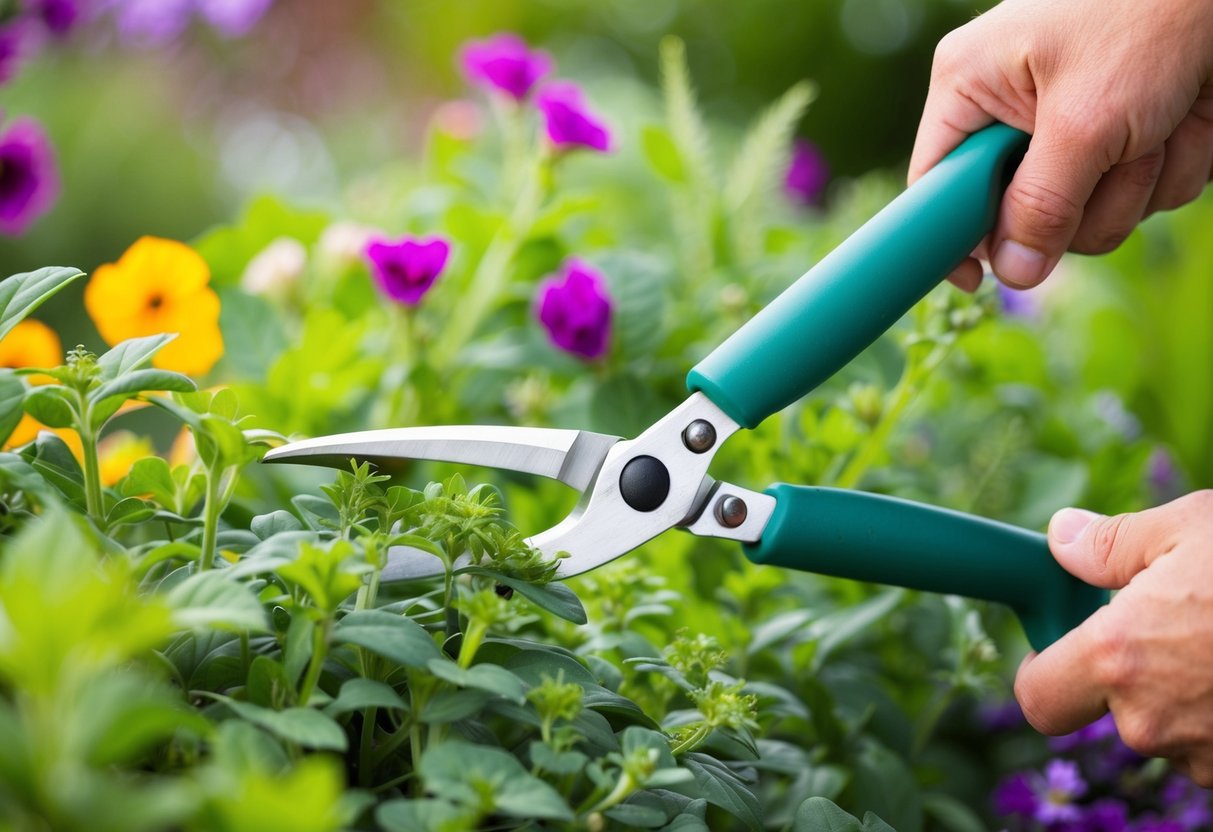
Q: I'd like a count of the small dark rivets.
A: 2